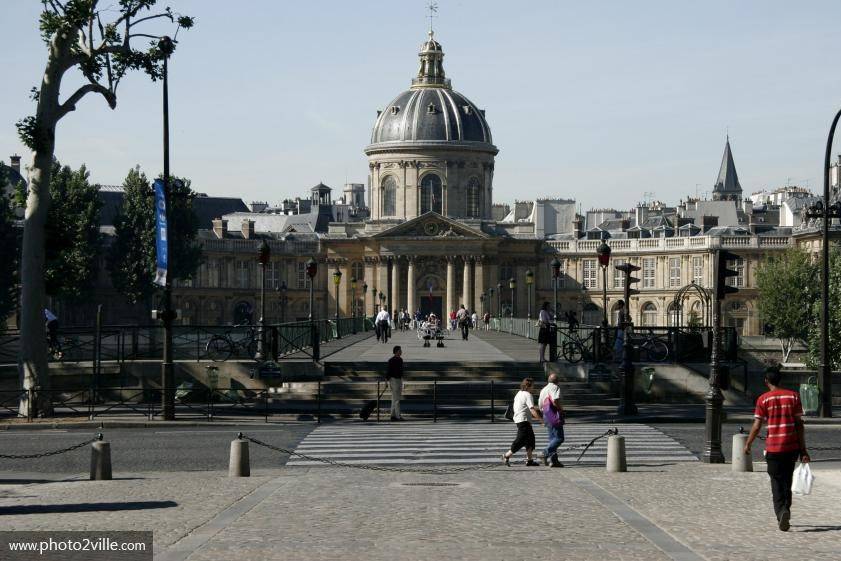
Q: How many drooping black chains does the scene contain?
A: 3